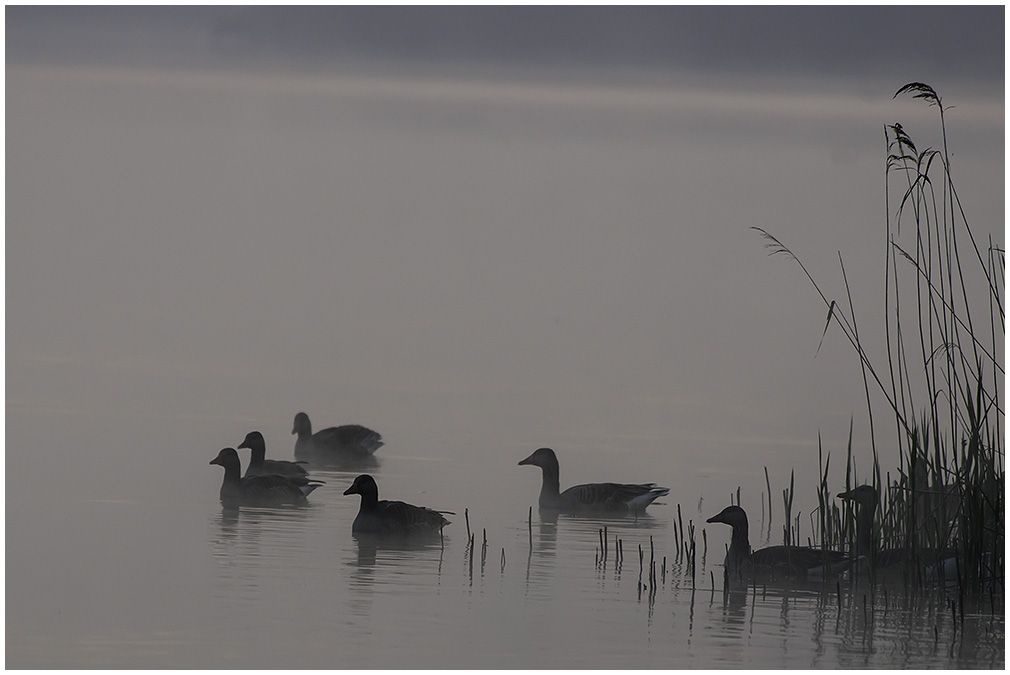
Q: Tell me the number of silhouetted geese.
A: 7